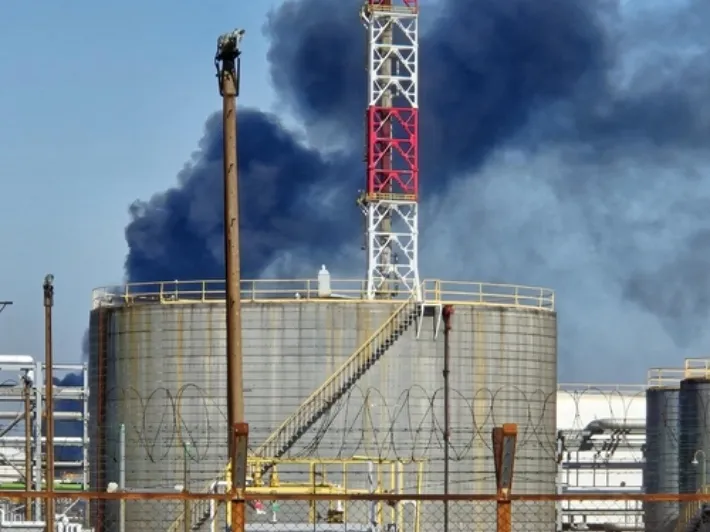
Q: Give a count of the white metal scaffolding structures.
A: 2